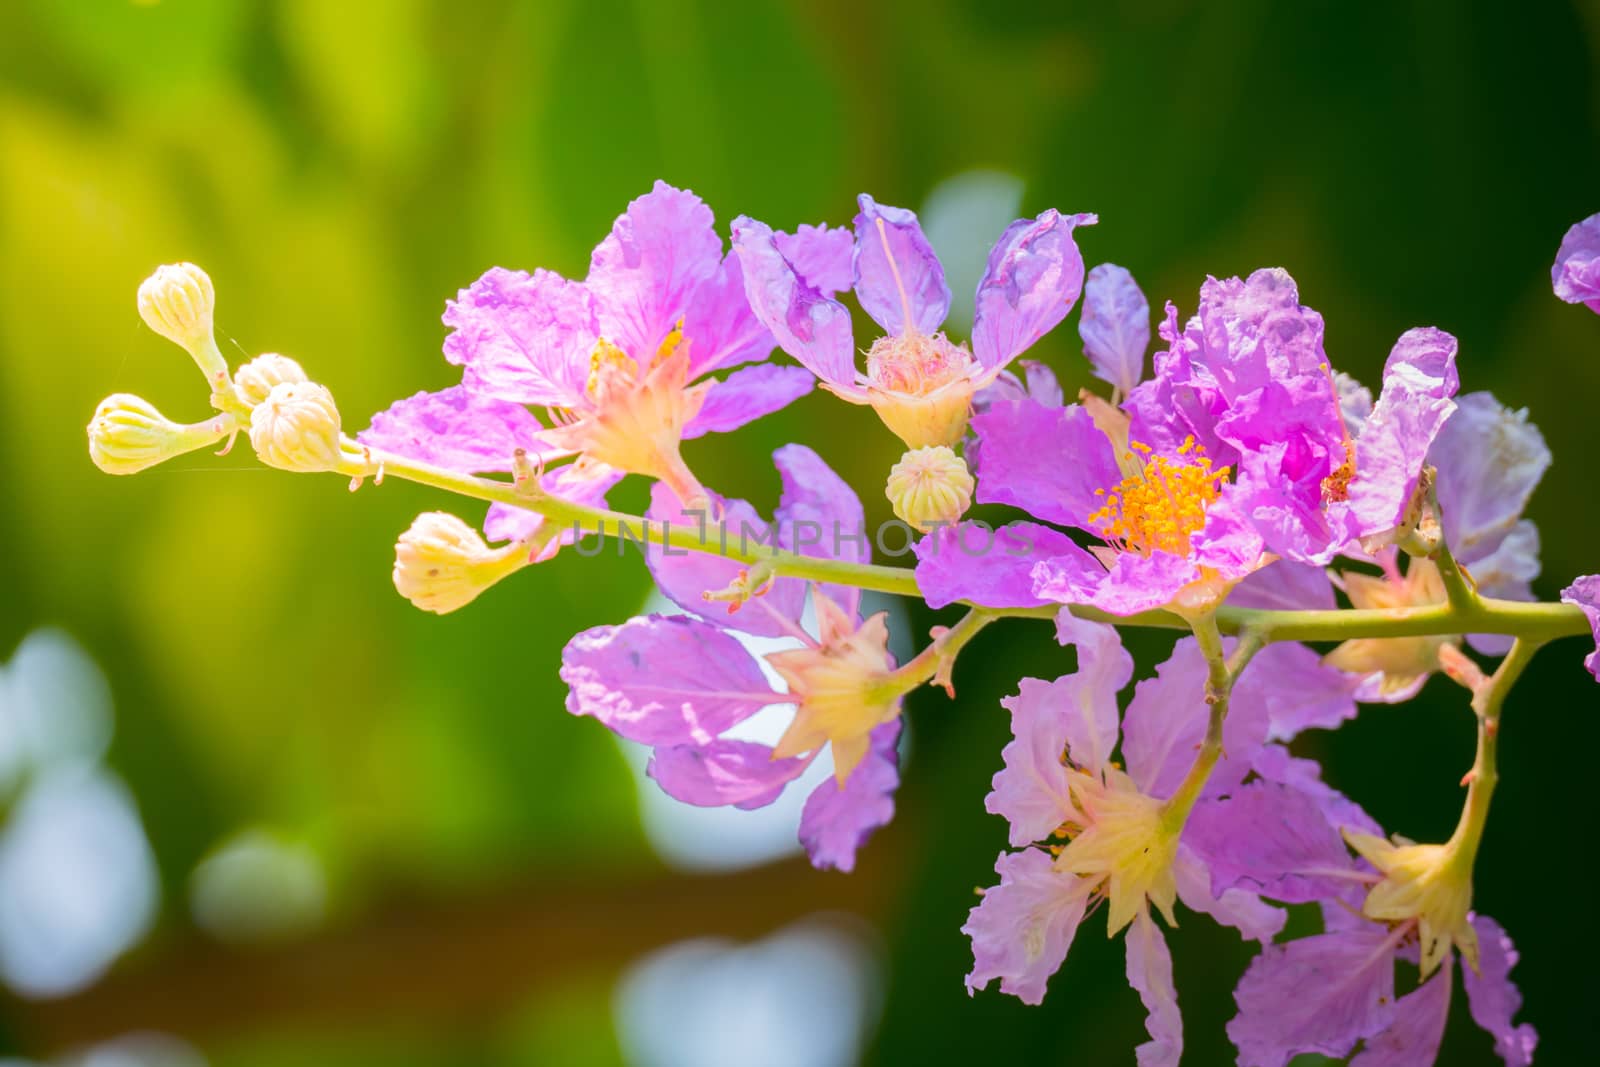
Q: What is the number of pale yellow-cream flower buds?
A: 6